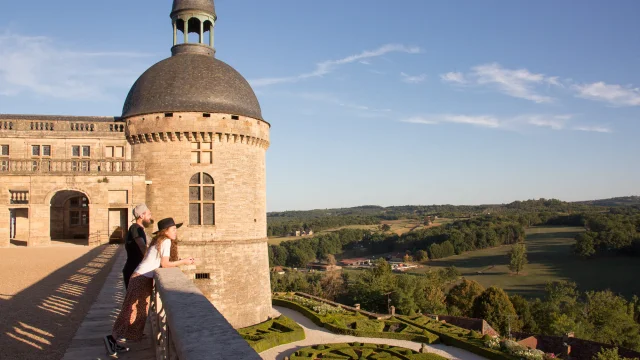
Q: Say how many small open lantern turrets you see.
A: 1